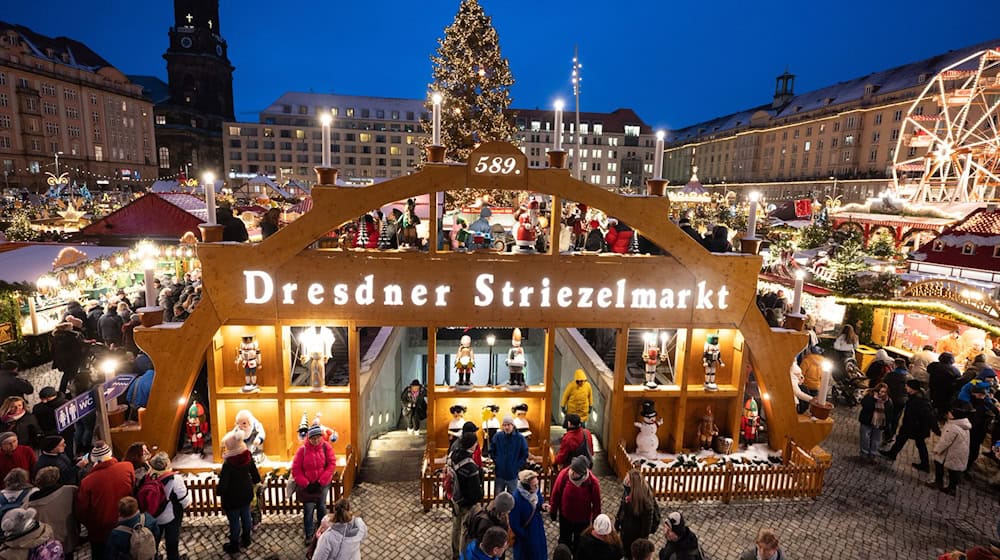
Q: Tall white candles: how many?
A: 10